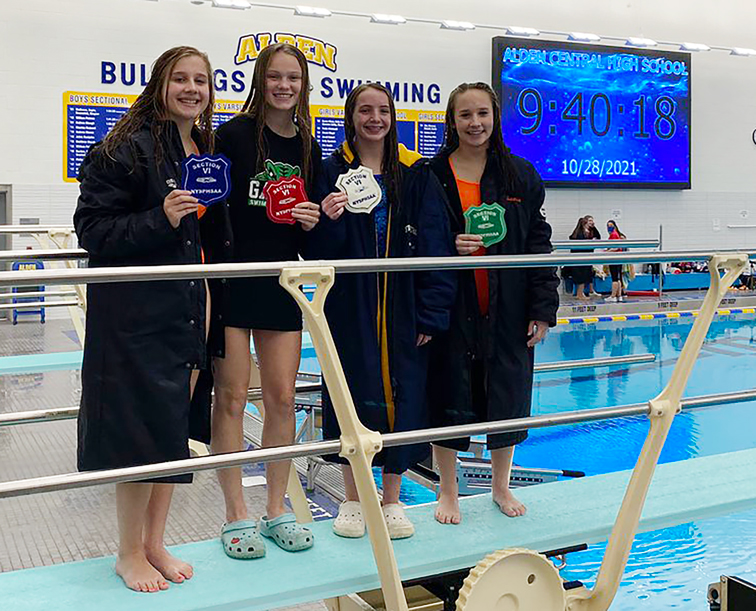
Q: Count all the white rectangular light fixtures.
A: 9